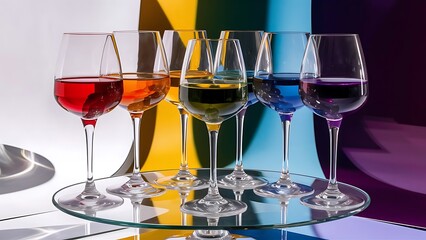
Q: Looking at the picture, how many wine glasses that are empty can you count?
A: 0